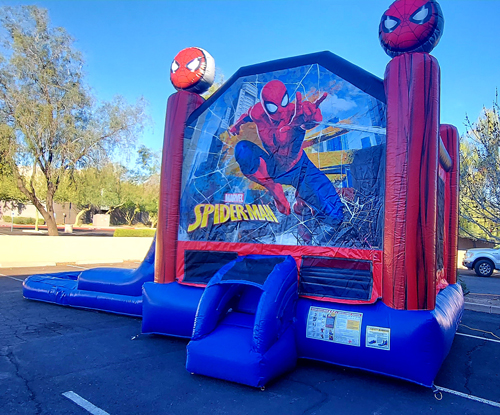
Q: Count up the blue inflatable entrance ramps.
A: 1